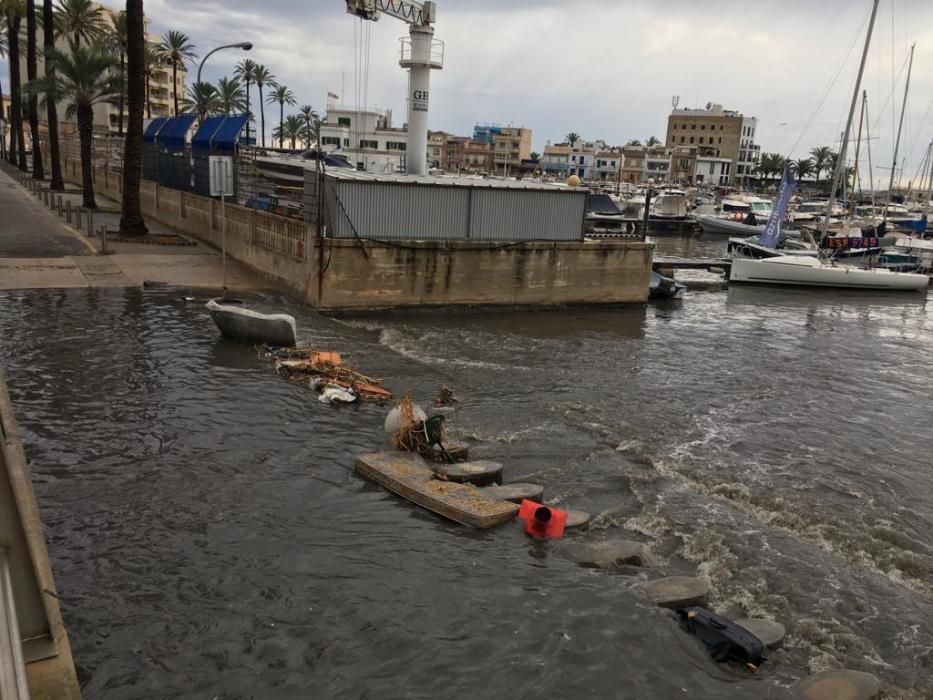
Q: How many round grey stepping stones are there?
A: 8